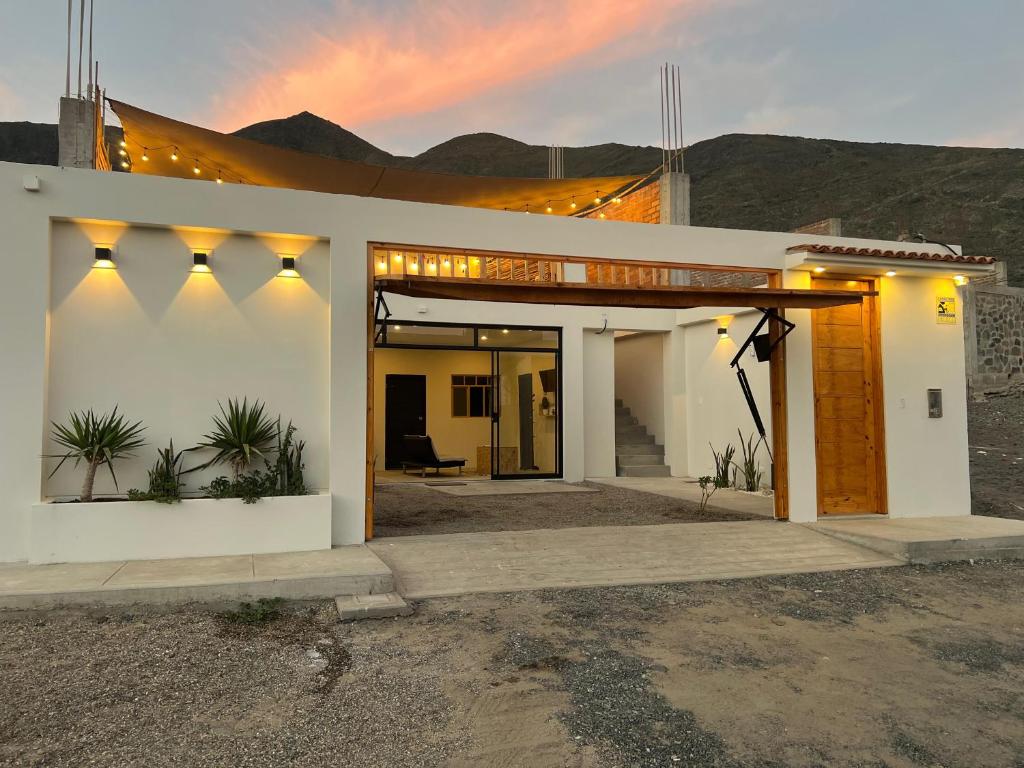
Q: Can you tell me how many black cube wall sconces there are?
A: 4